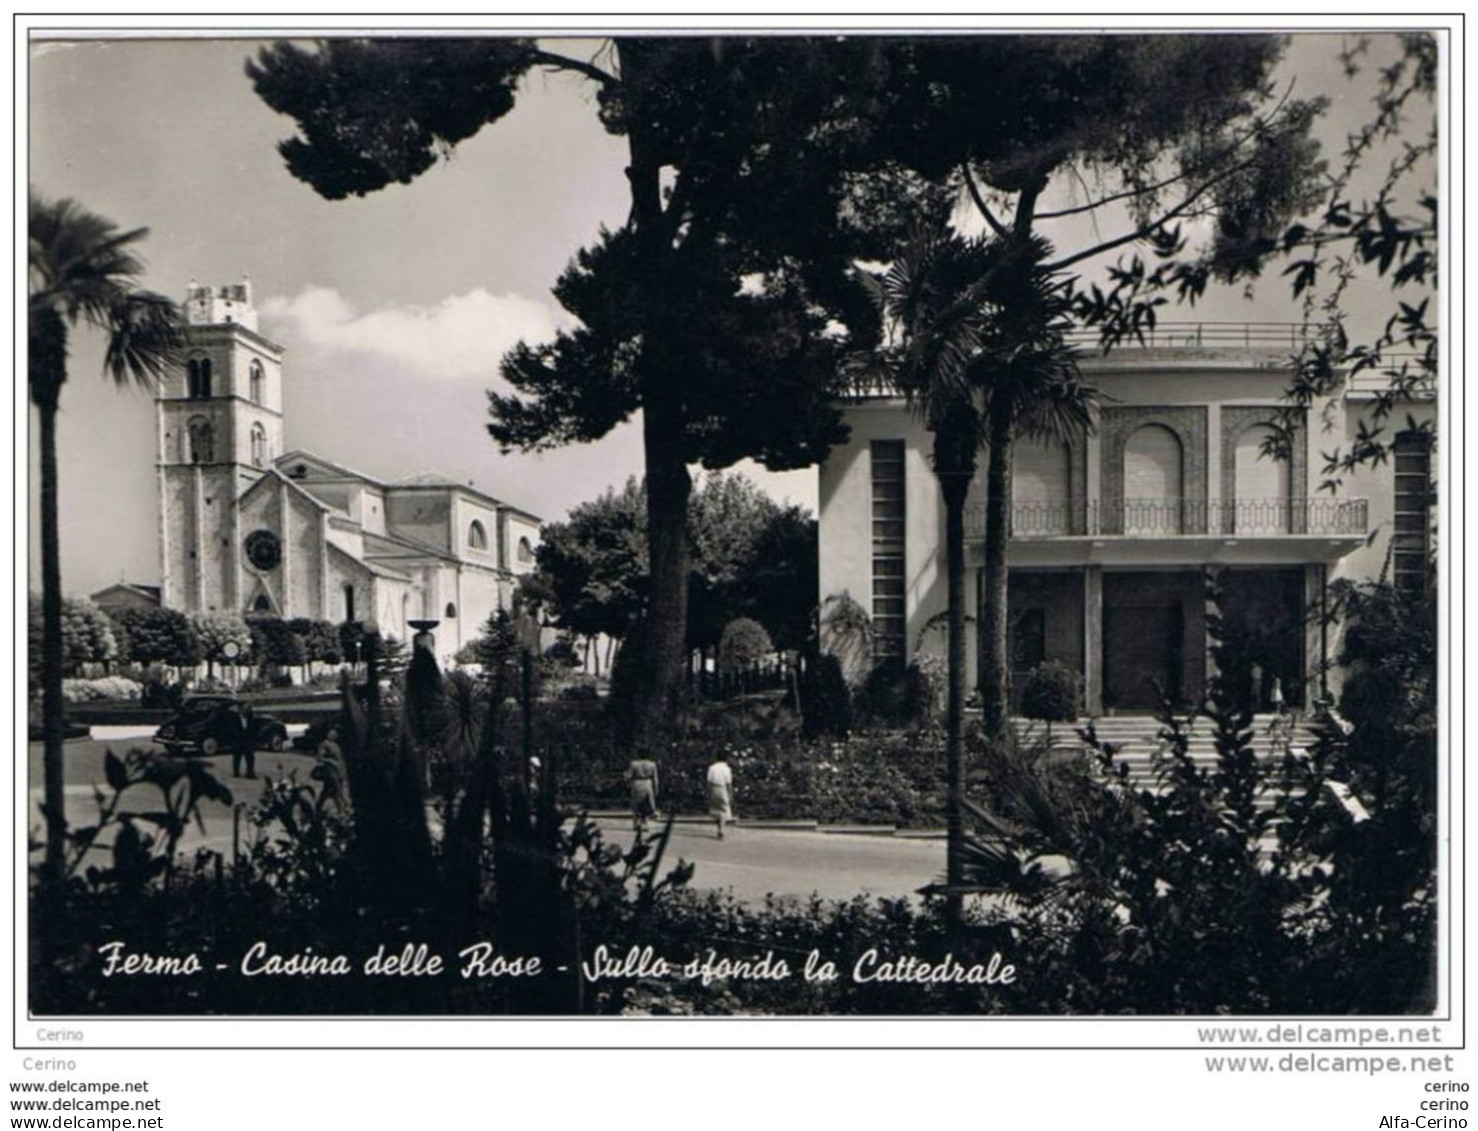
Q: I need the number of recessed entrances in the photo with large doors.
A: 3